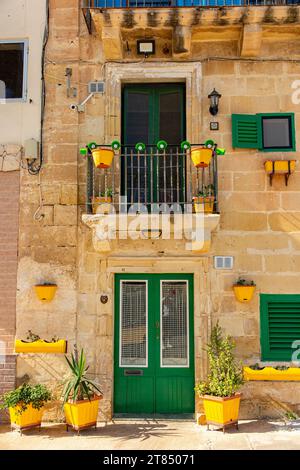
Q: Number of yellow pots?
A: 12